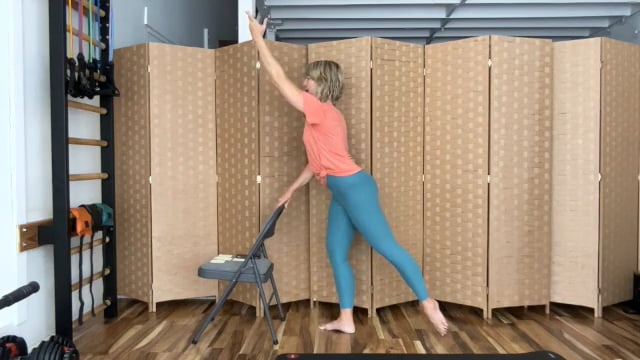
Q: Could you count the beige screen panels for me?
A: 10